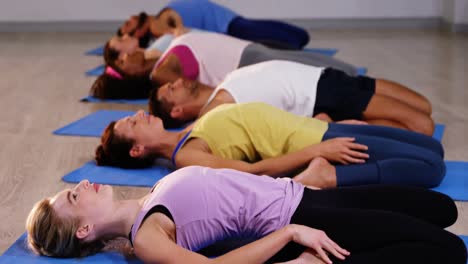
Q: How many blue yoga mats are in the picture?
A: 6